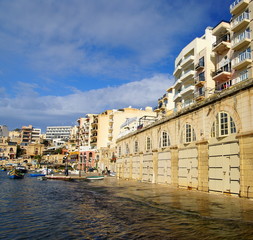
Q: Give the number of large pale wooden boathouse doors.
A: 7